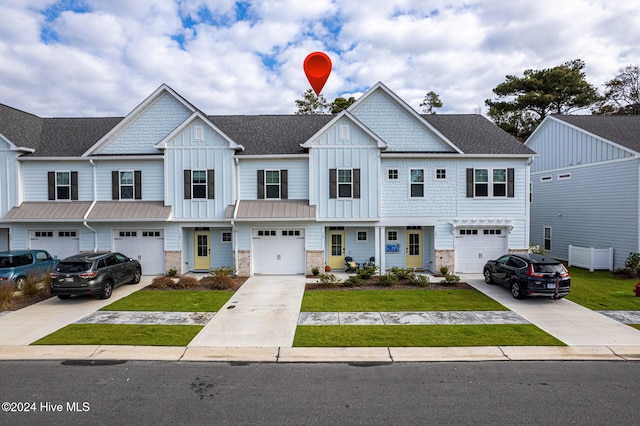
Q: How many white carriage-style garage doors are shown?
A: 4